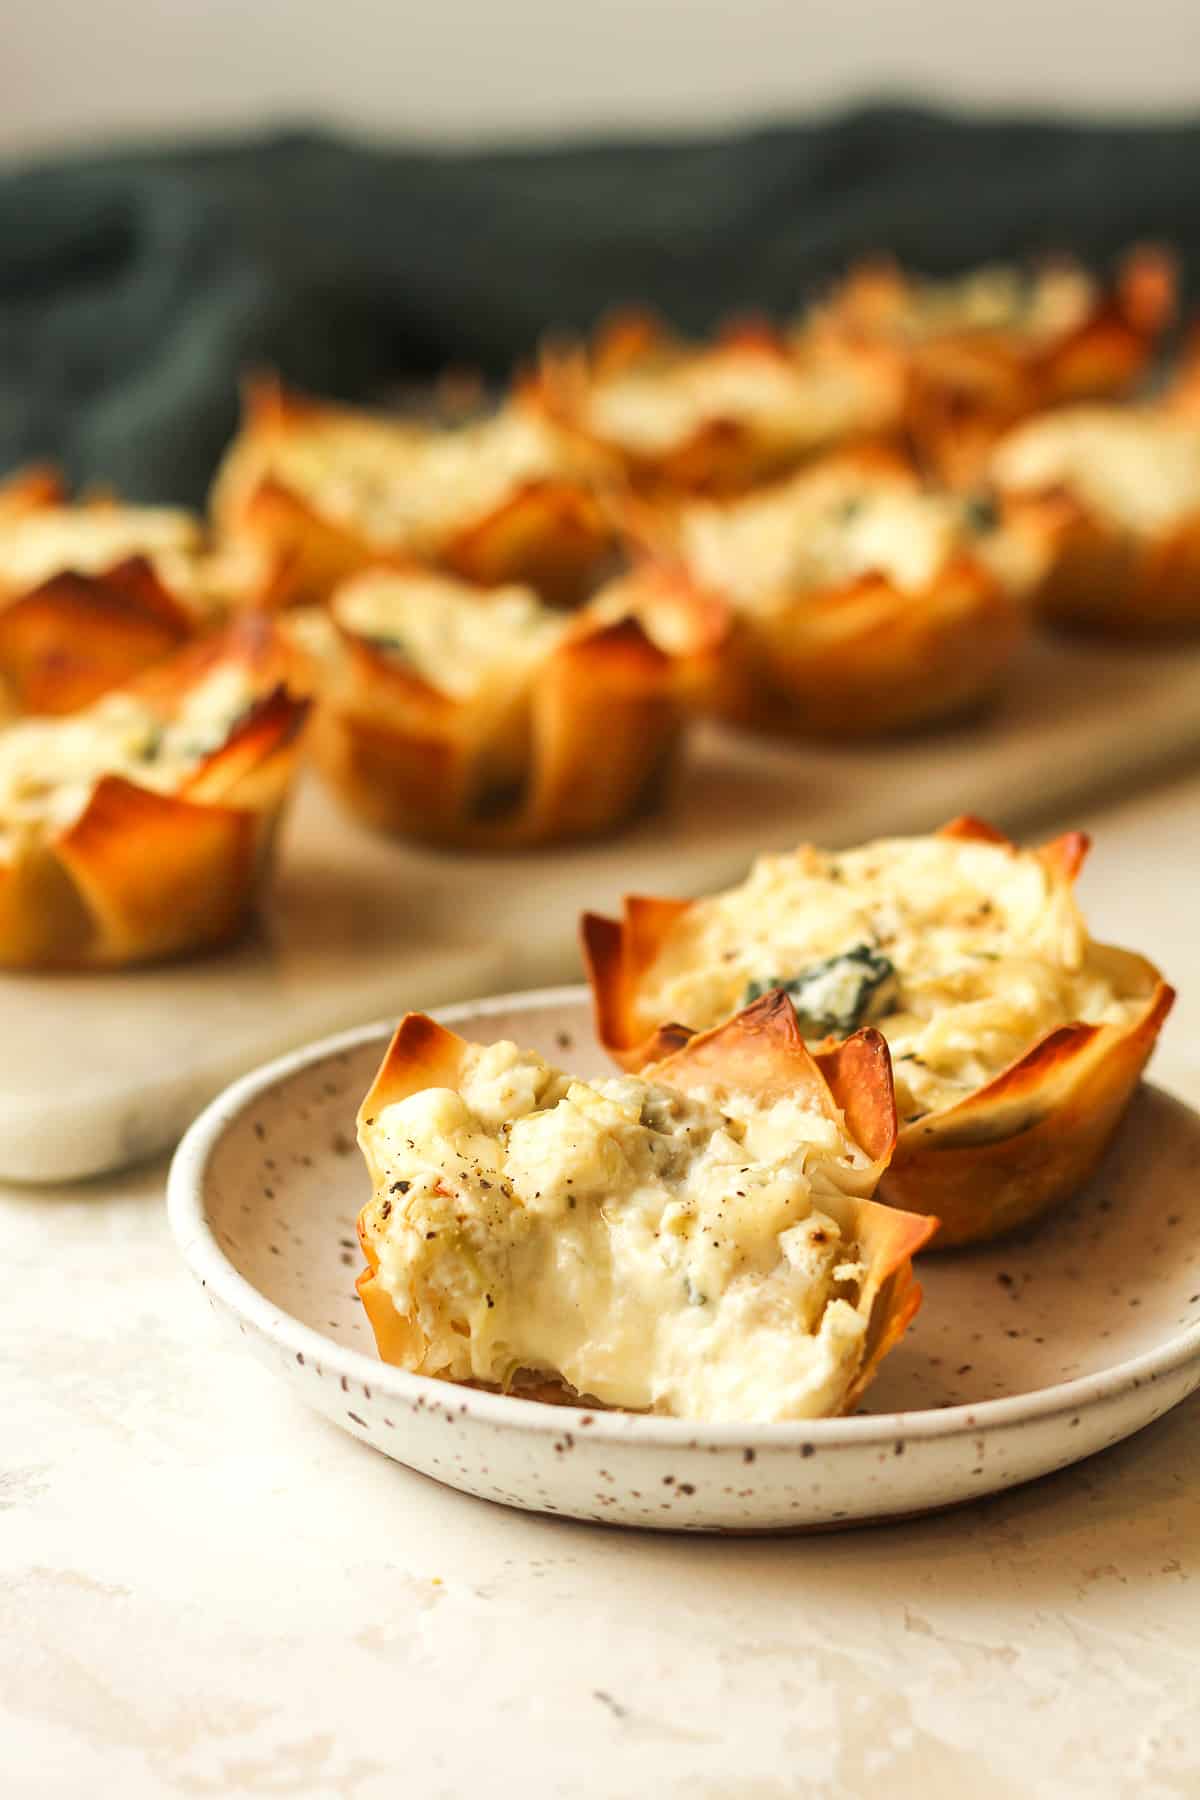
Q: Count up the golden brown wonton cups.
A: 10